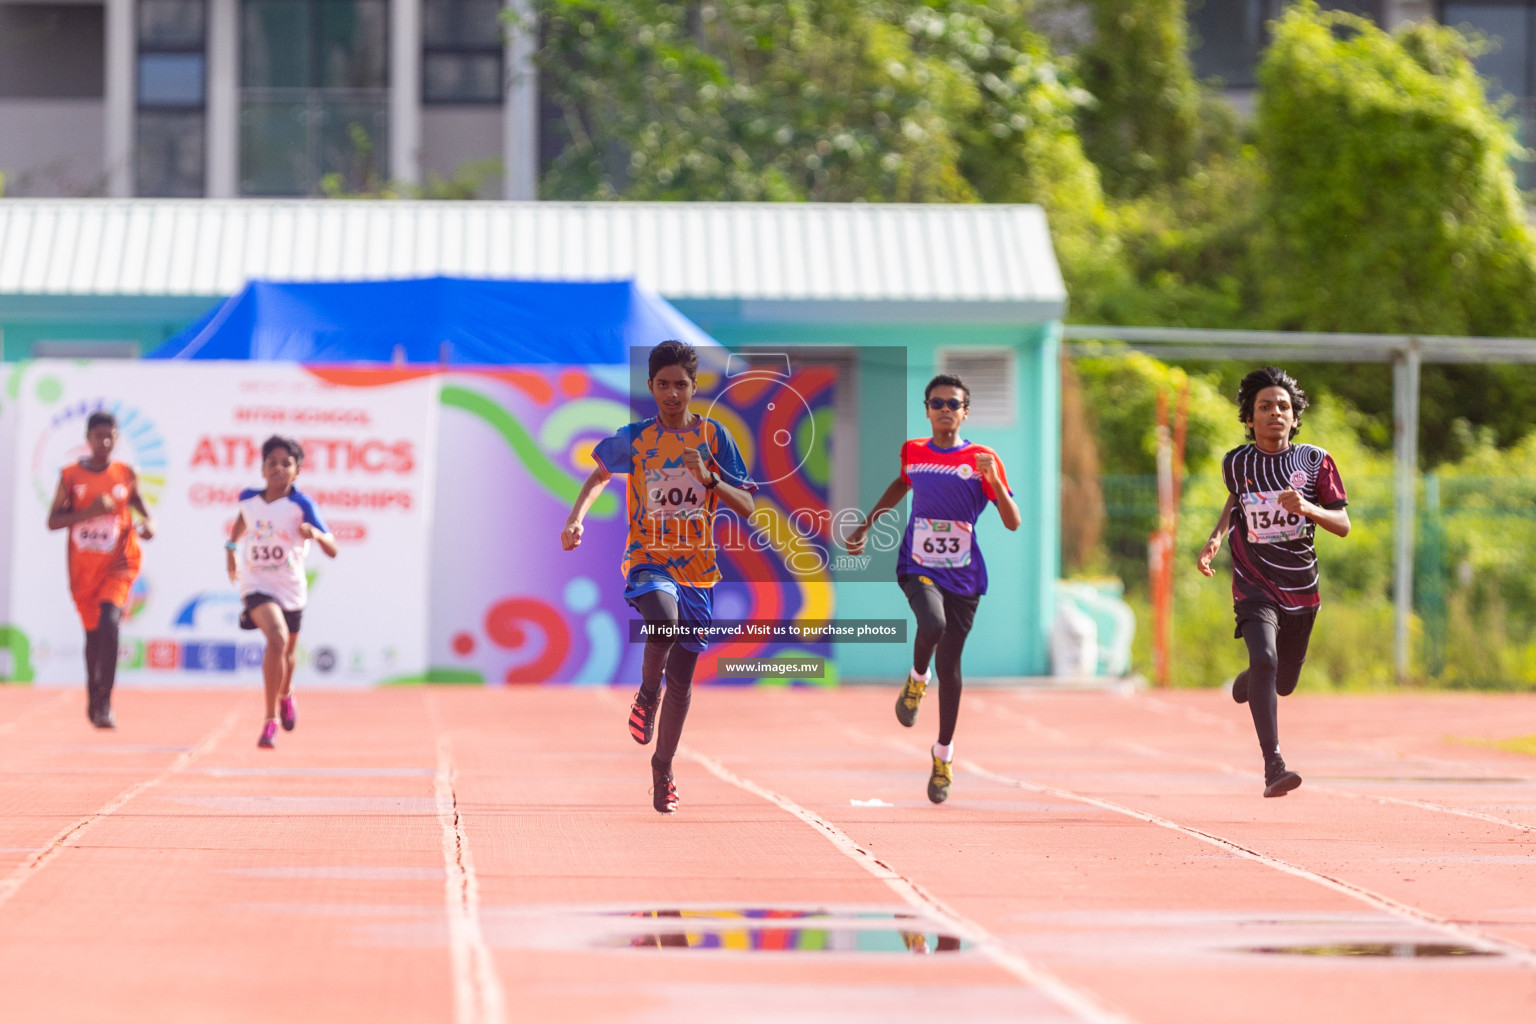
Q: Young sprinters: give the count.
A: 5